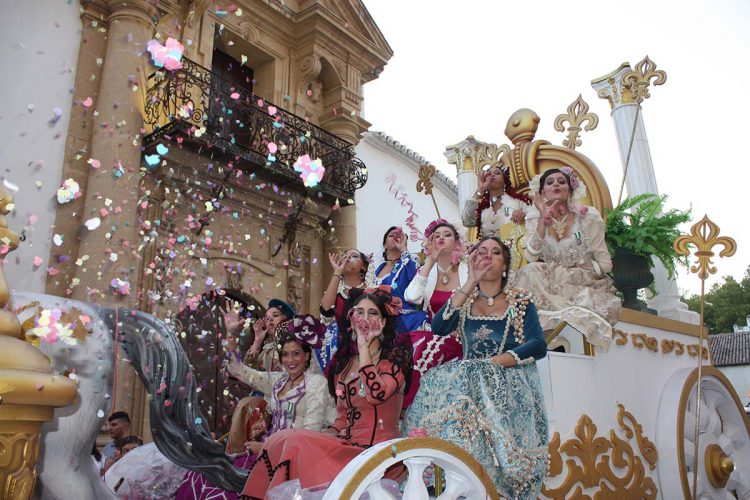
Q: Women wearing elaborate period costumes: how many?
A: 9